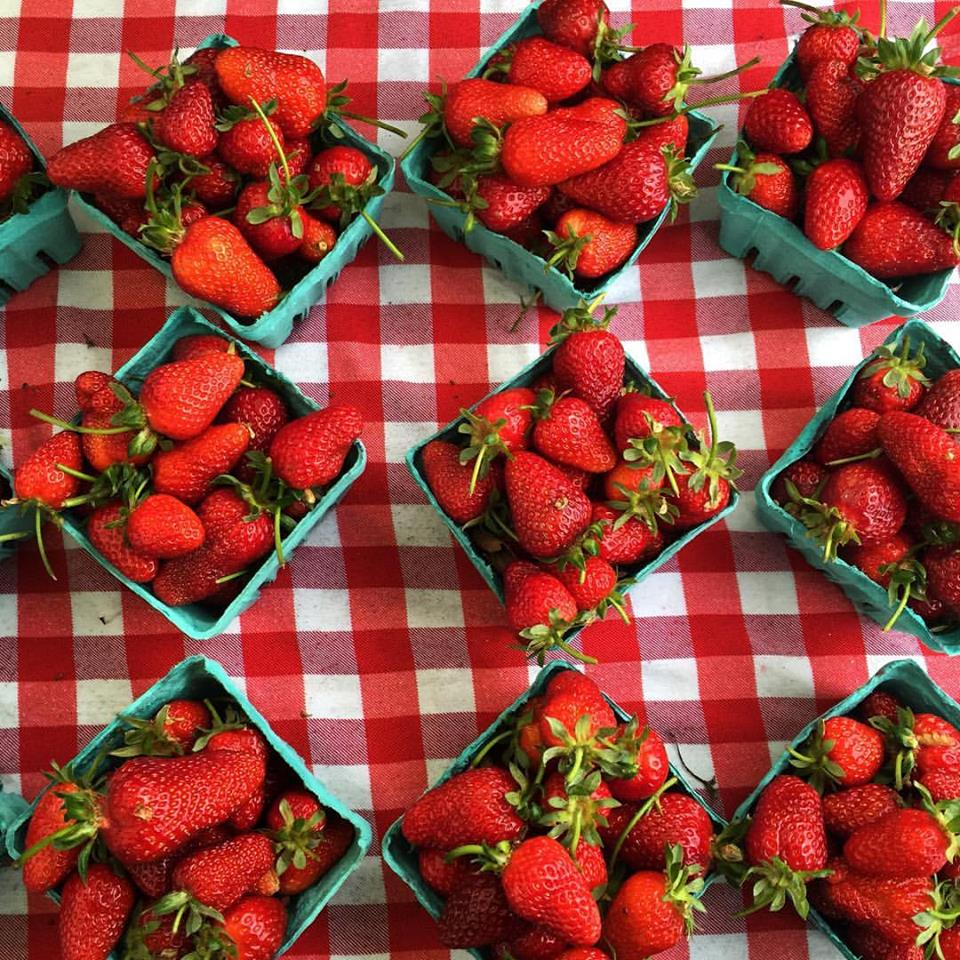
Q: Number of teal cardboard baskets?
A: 12